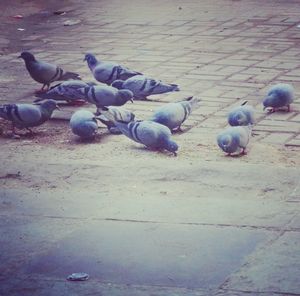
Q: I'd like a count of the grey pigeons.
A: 13